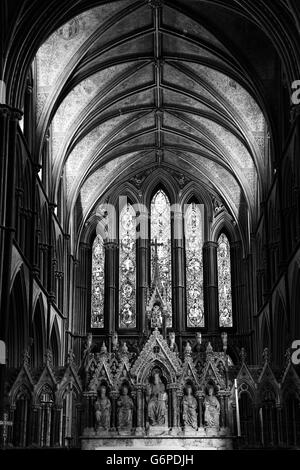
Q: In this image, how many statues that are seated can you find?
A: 1